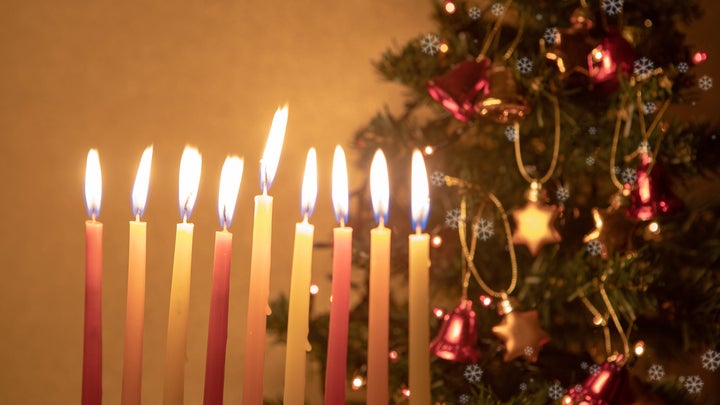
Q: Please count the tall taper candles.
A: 9